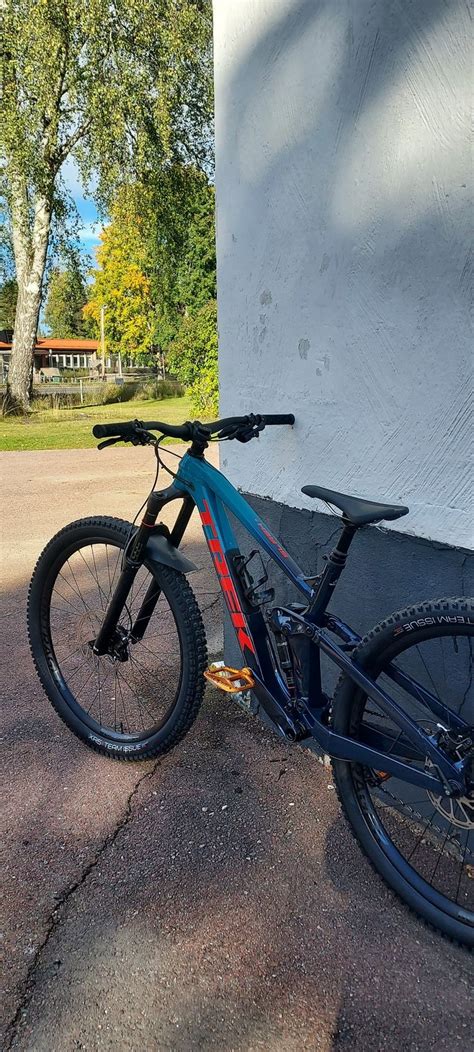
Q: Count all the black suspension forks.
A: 1